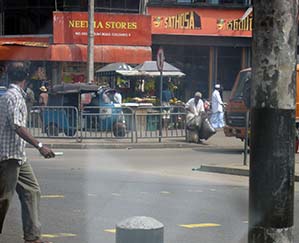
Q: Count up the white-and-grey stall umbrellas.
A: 2